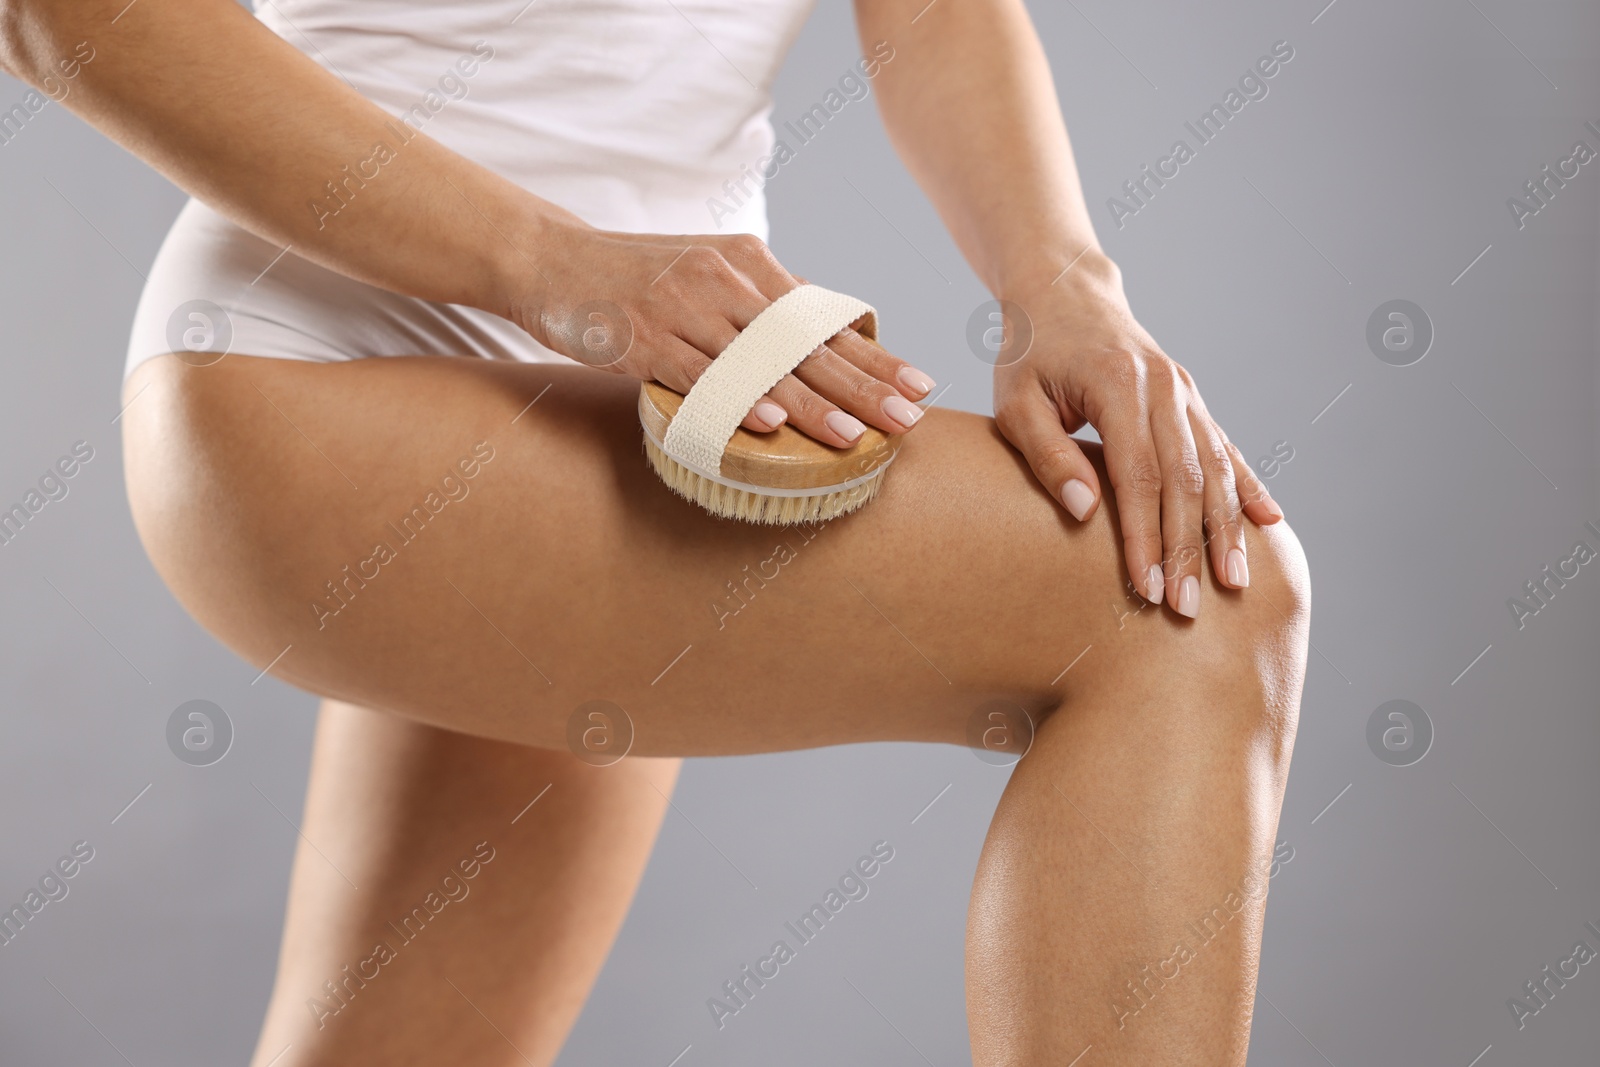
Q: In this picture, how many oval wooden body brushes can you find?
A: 1